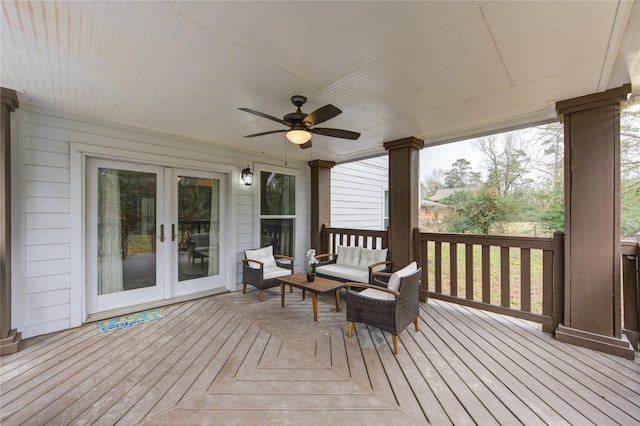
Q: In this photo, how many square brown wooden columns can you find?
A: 4